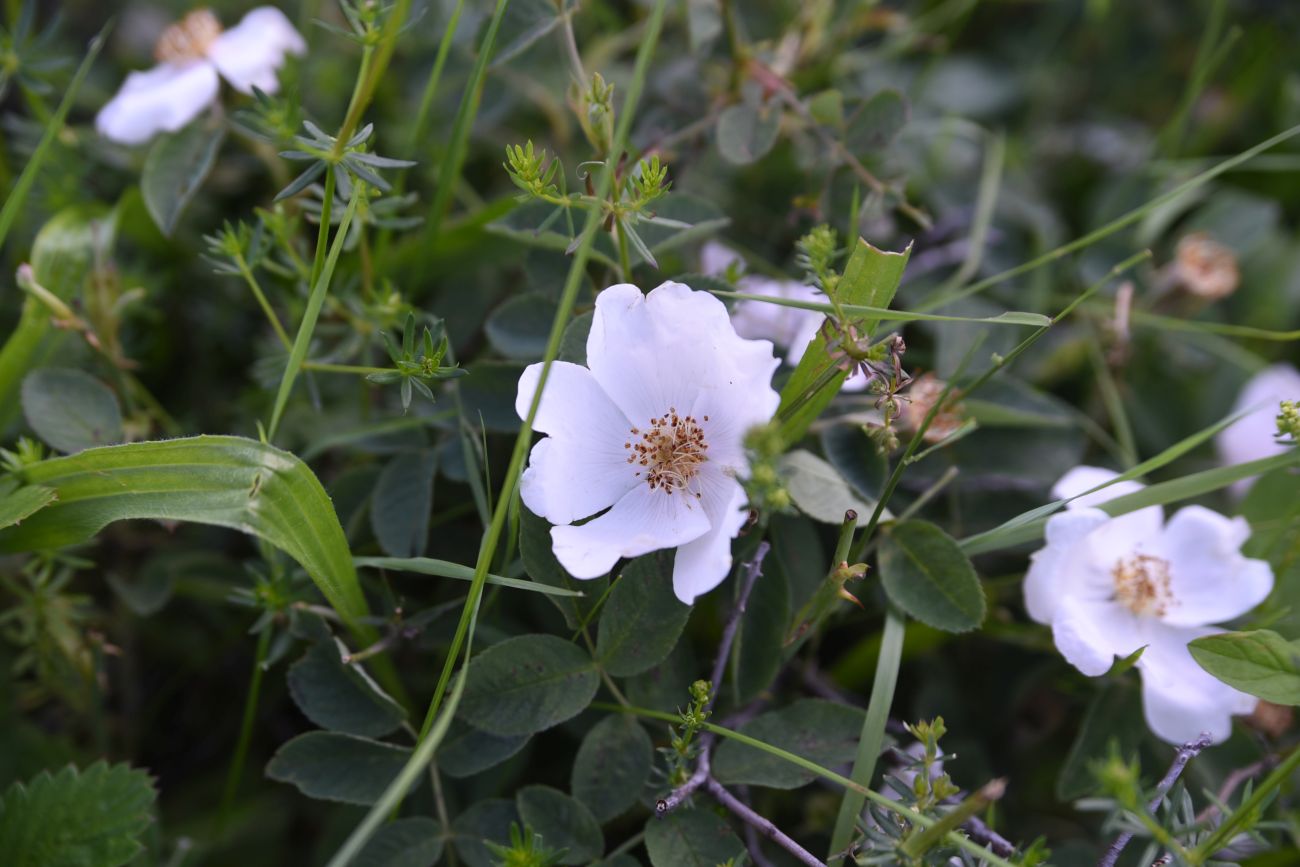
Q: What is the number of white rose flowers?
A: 5